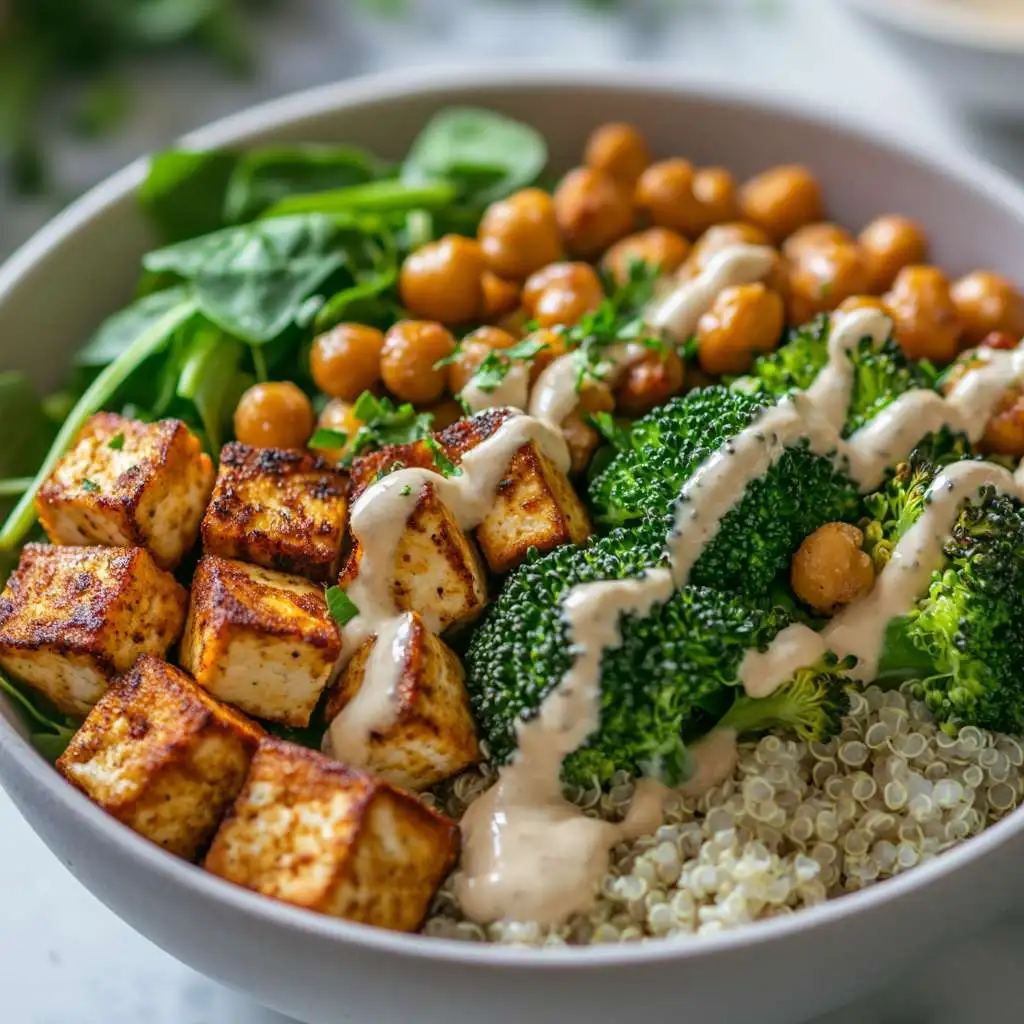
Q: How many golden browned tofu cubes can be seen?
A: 9